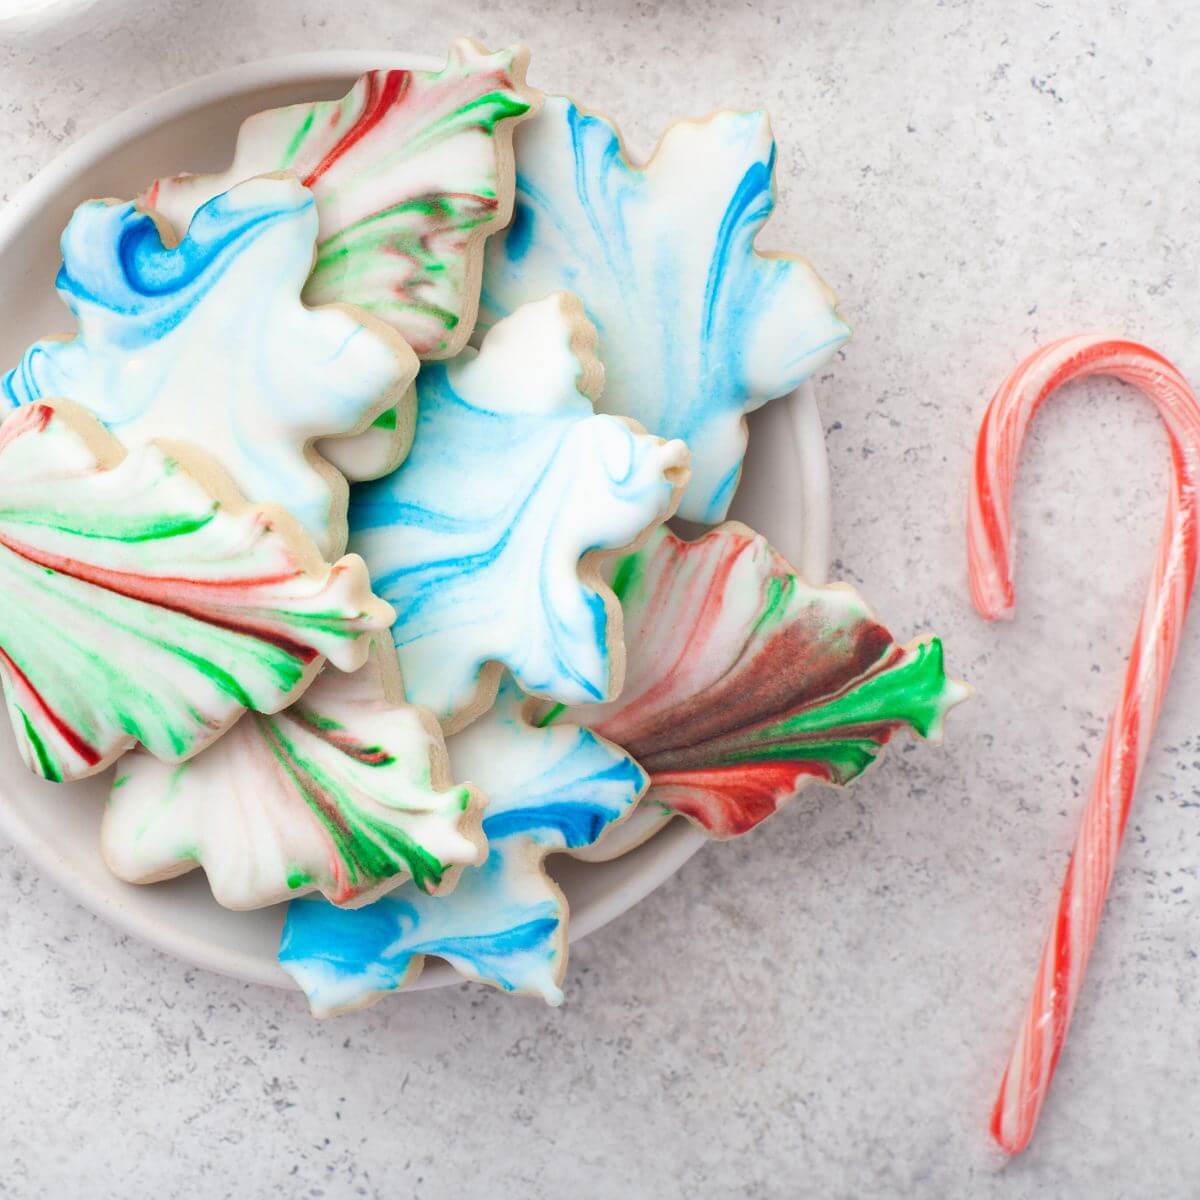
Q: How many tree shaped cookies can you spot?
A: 4